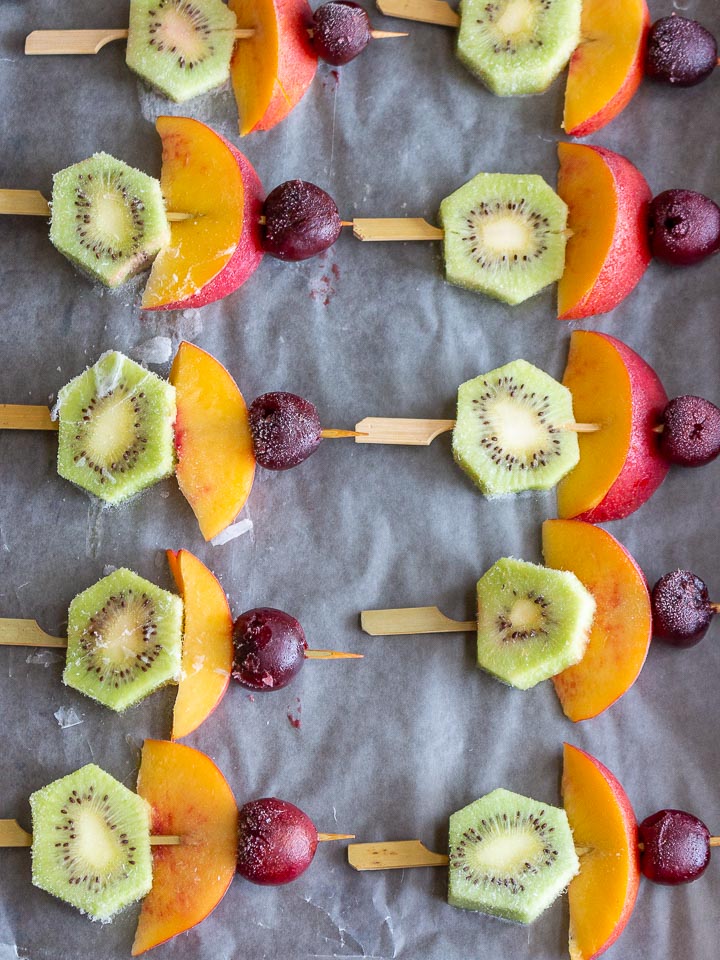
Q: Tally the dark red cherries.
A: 10